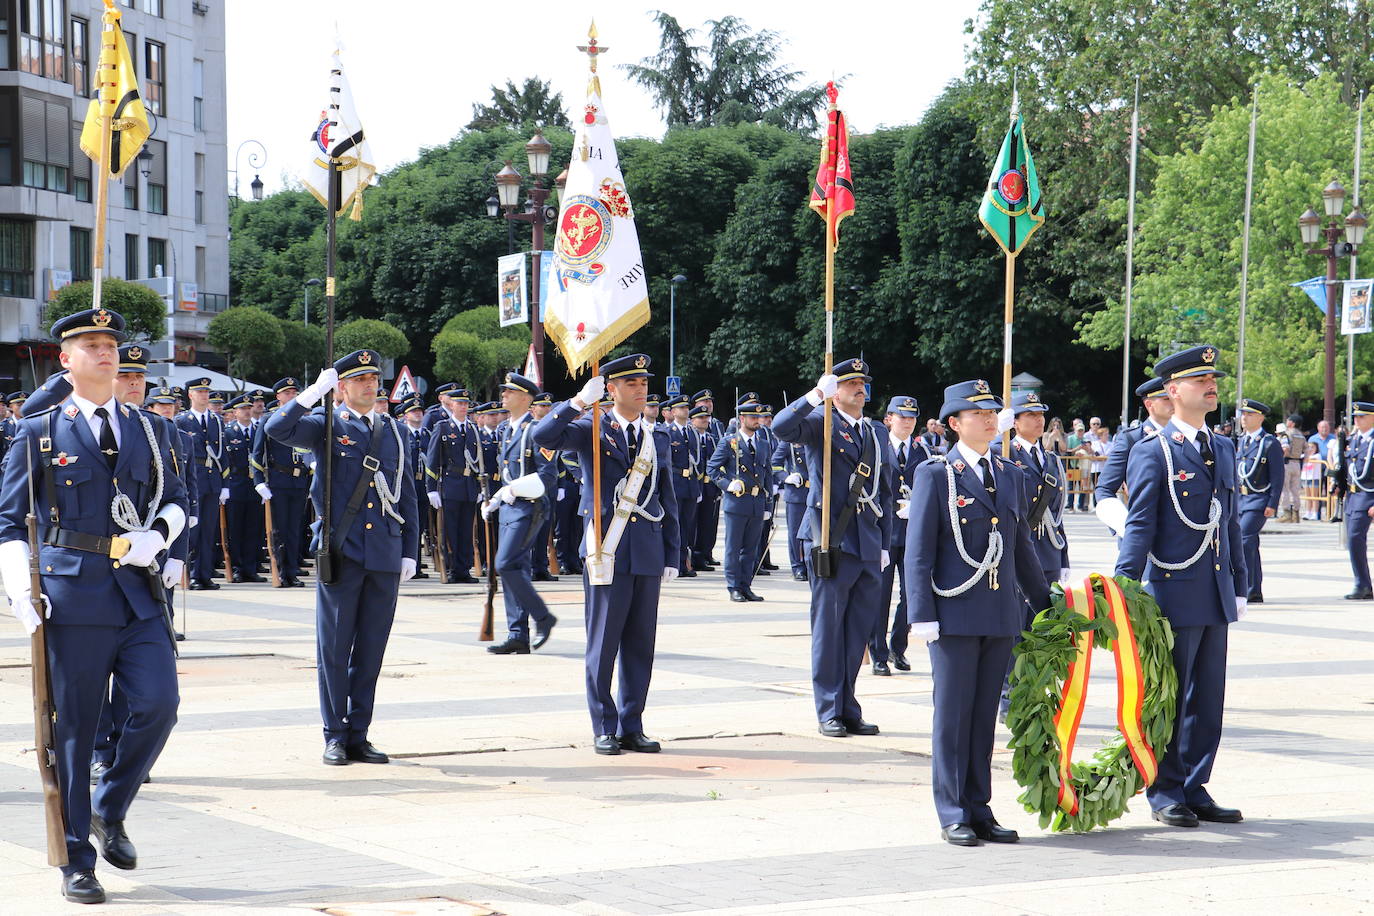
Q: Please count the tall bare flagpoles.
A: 3